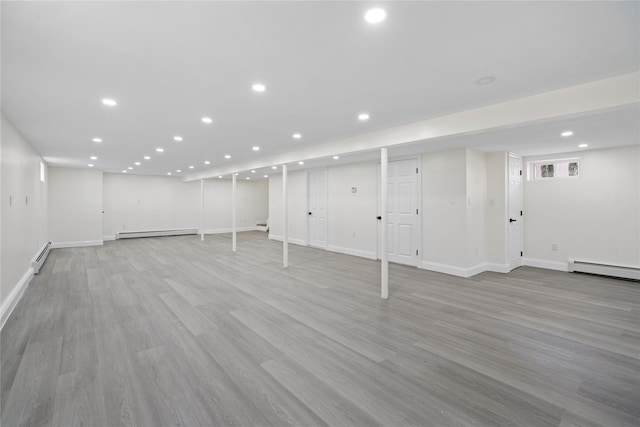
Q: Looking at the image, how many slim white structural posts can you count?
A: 4